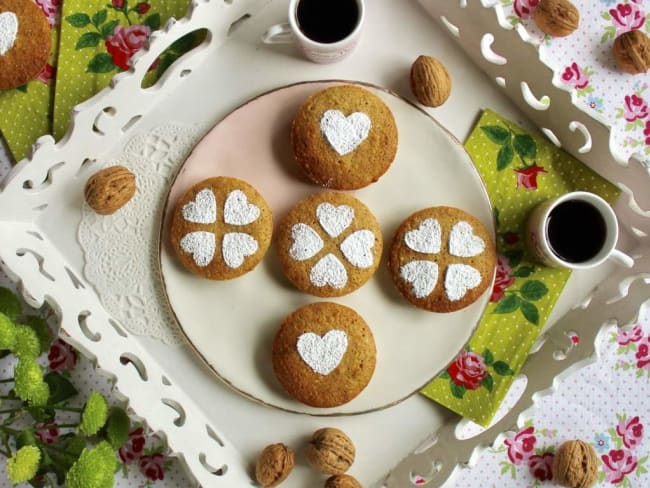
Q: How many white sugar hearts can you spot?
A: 15